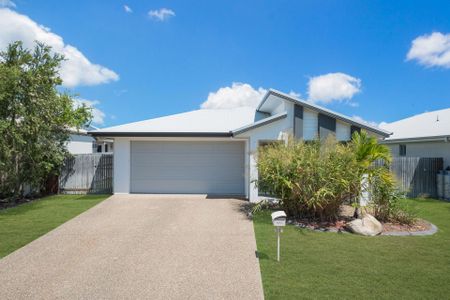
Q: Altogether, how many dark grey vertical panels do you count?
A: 3